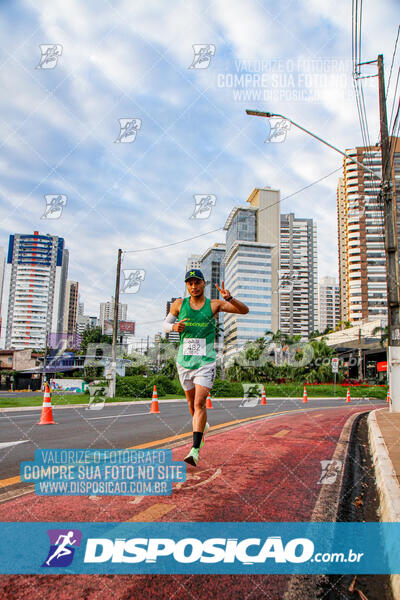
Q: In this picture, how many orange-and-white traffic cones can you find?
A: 7